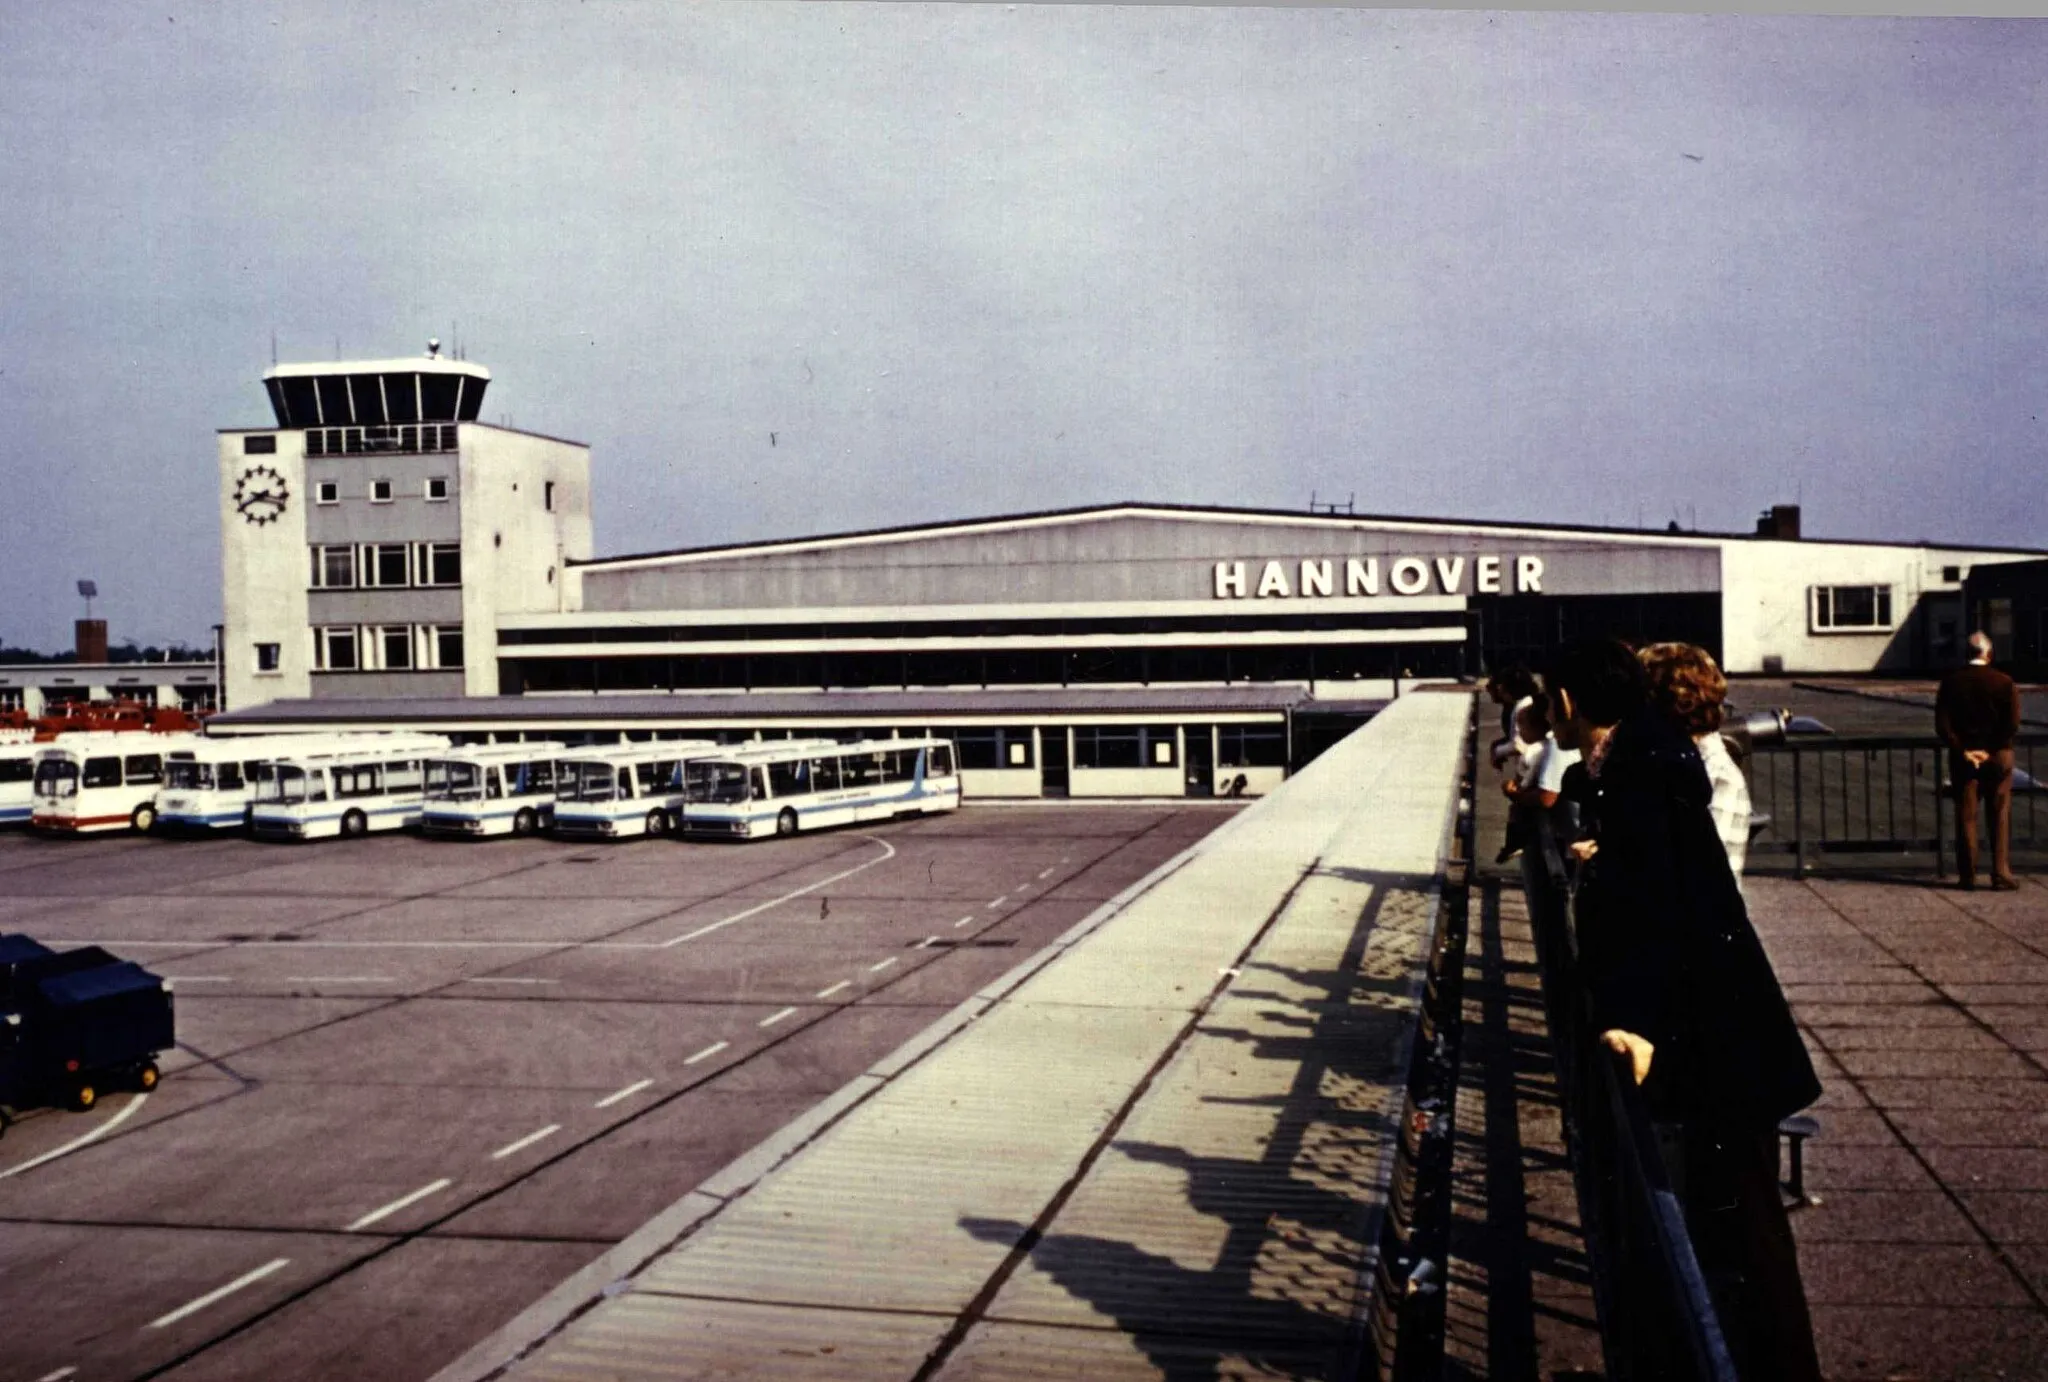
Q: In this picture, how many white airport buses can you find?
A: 7